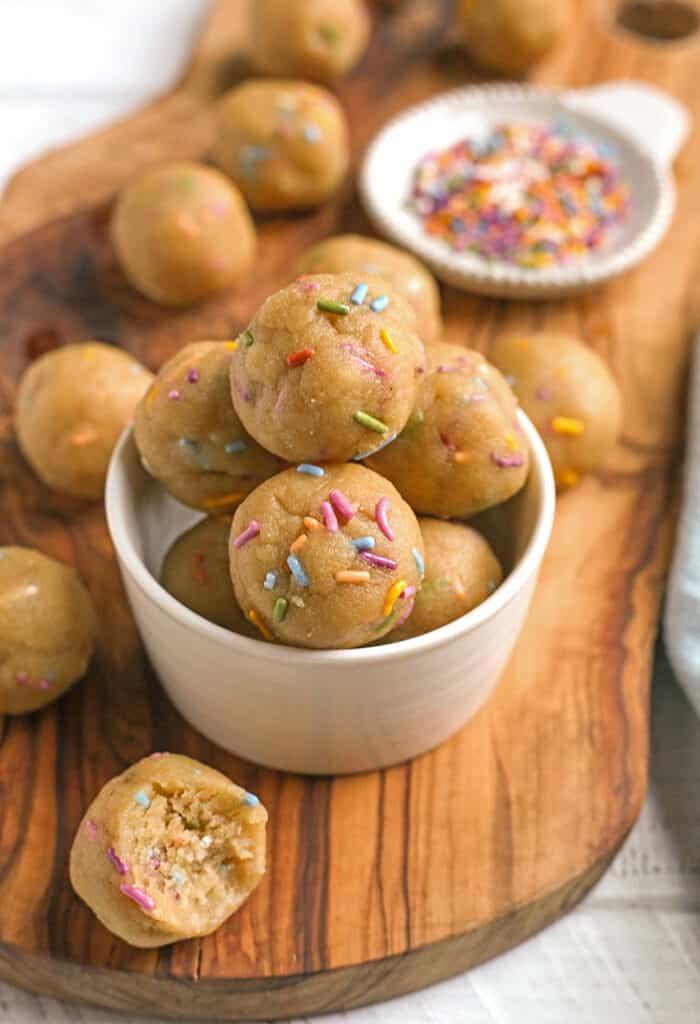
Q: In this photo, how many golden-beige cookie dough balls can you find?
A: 15